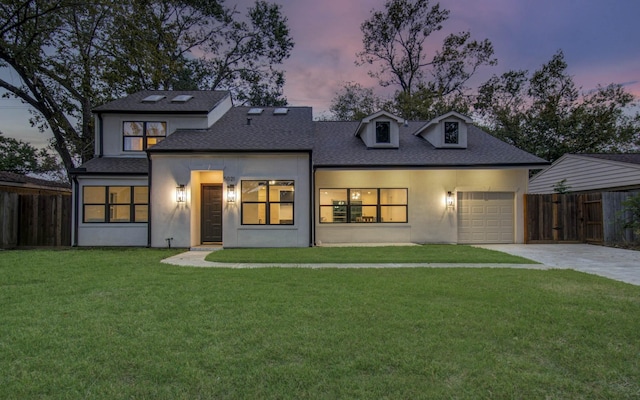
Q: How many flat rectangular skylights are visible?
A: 4